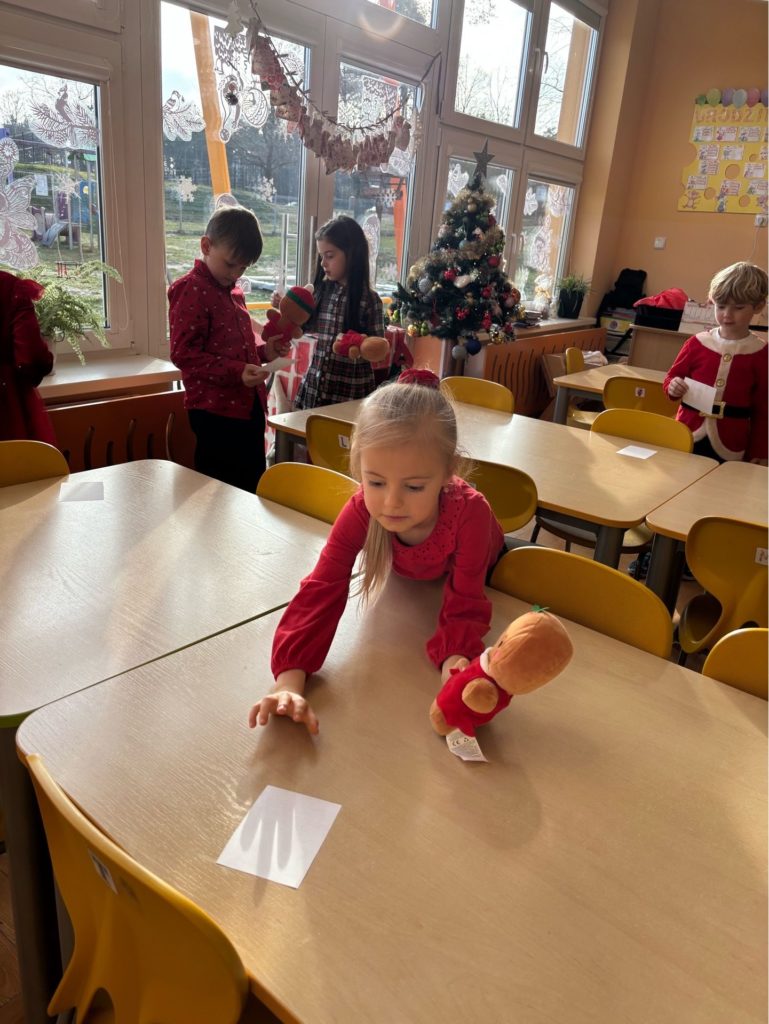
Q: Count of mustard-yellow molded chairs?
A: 12